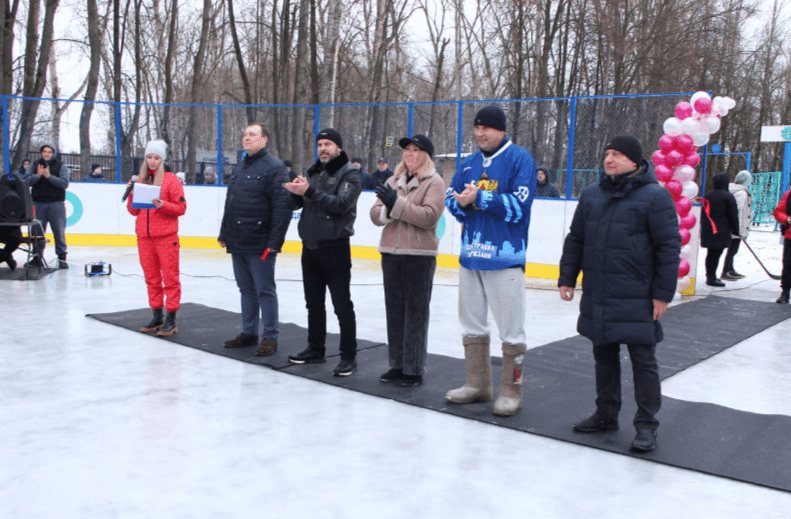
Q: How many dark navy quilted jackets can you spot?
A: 2